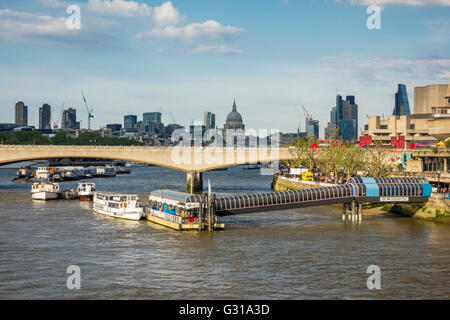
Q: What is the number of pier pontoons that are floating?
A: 1